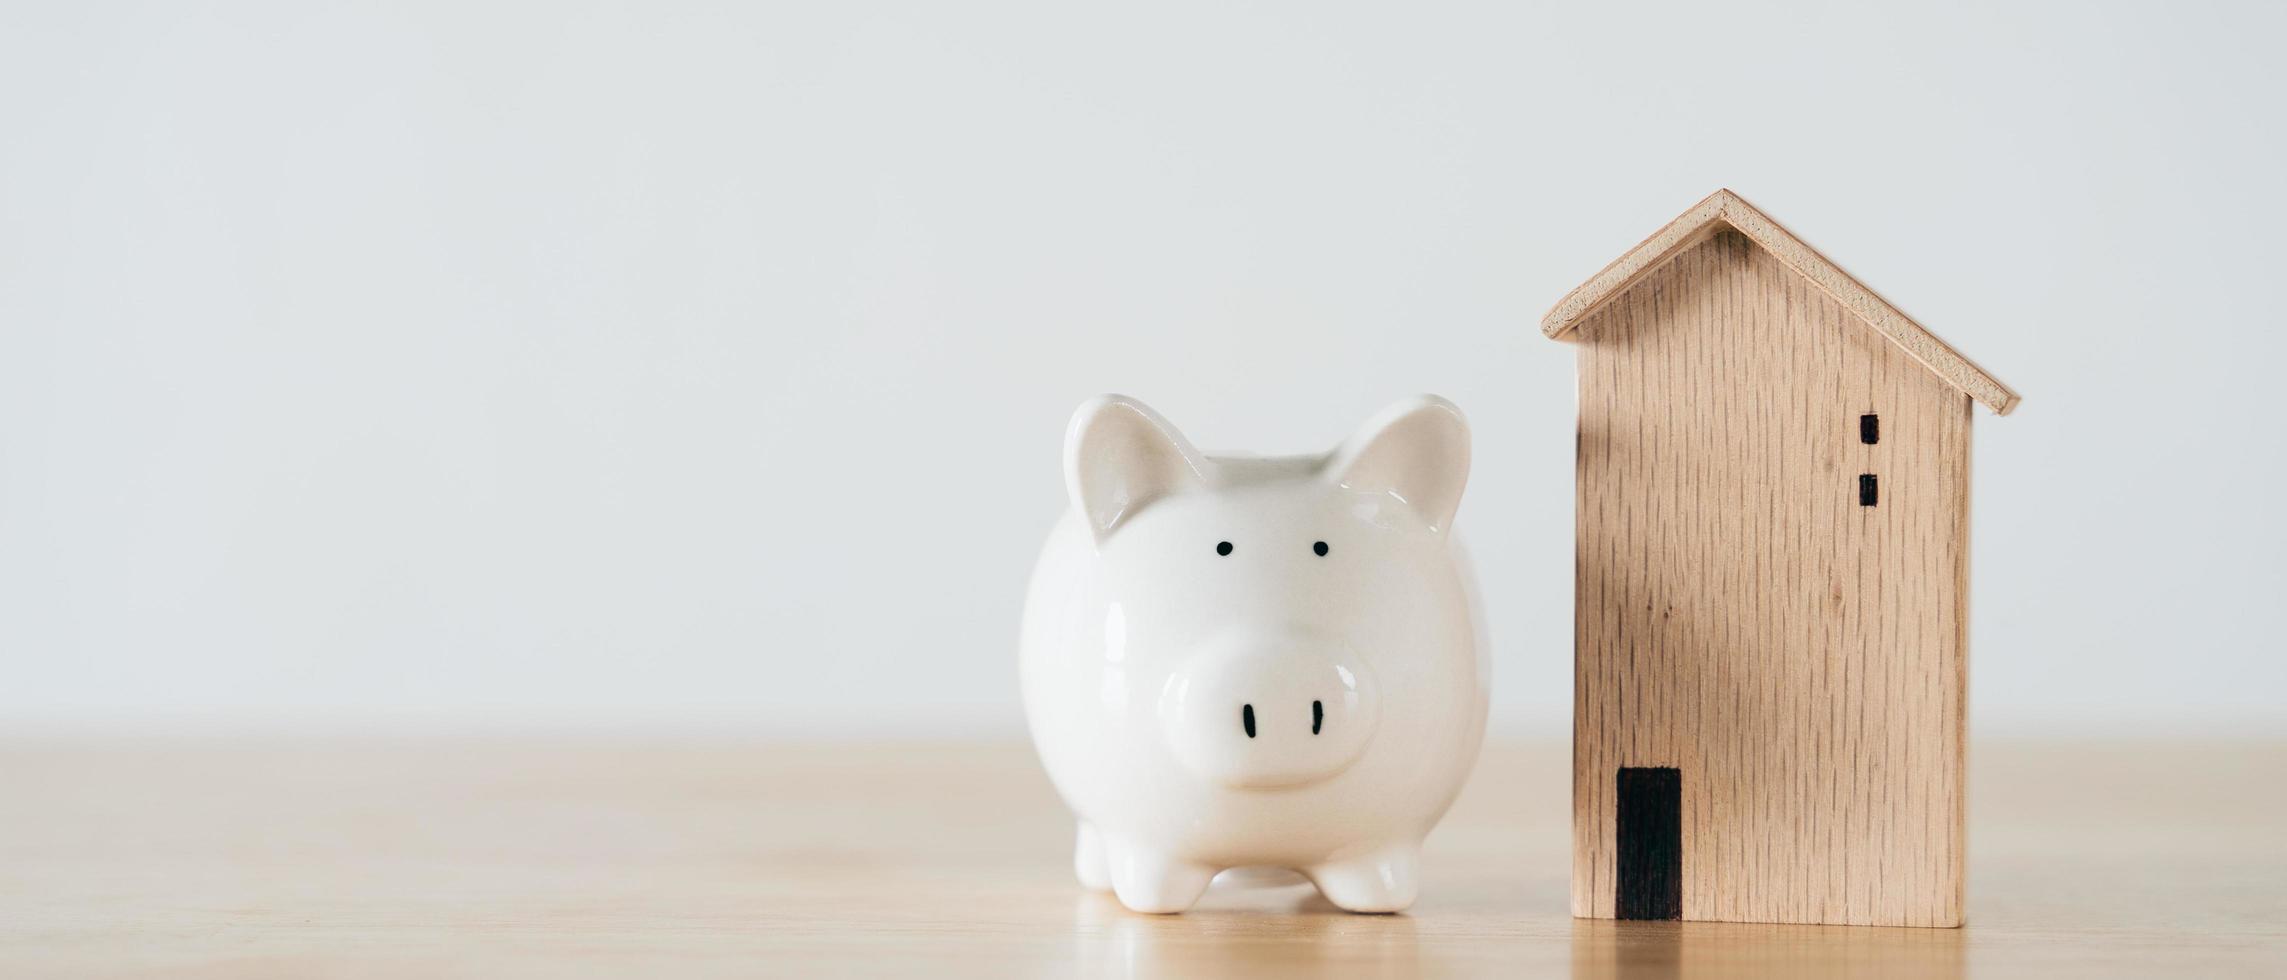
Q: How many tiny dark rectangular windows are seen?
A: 2